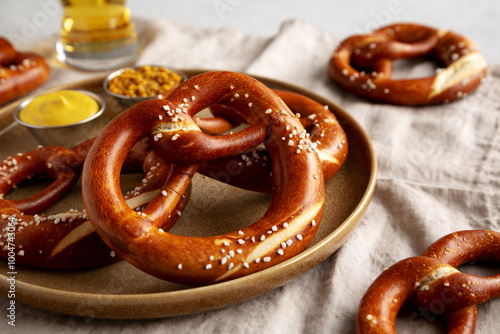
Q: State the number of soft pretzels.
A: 6